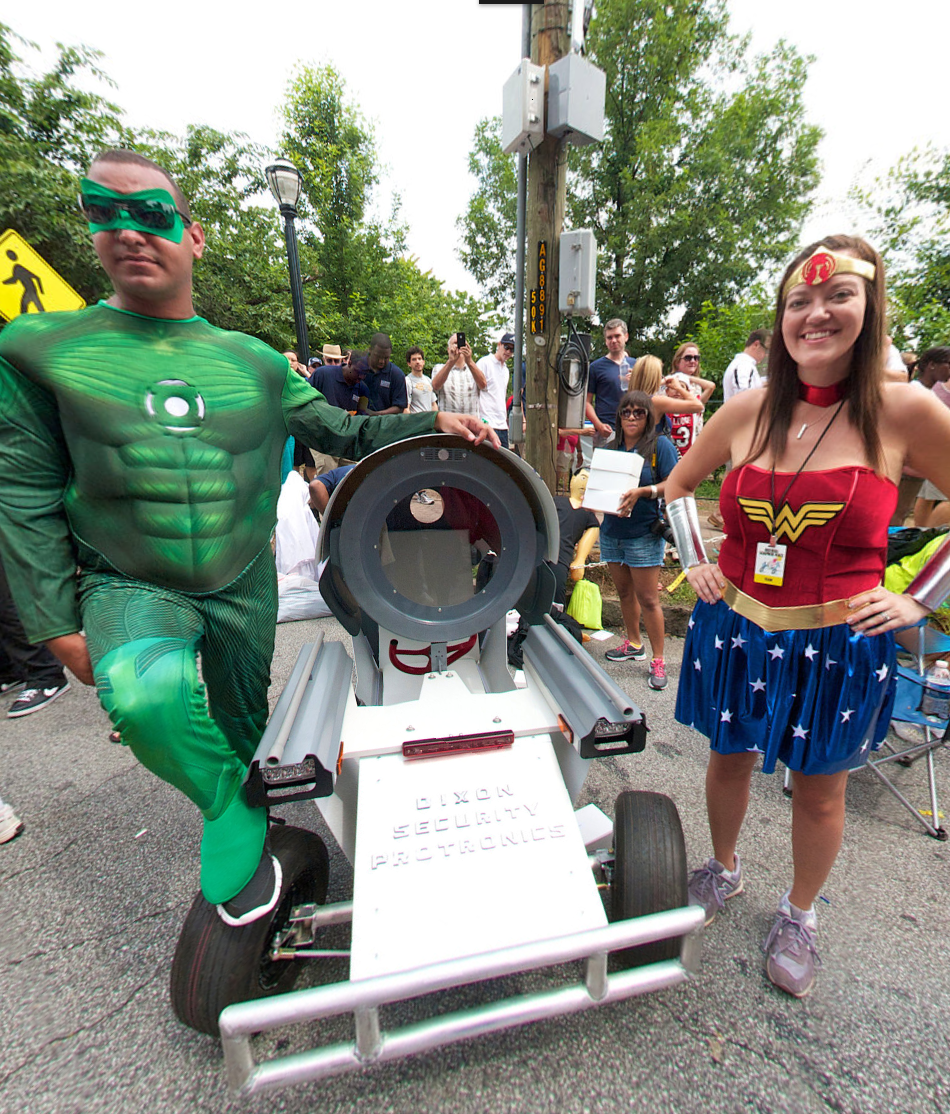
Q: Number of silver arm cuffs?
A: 2